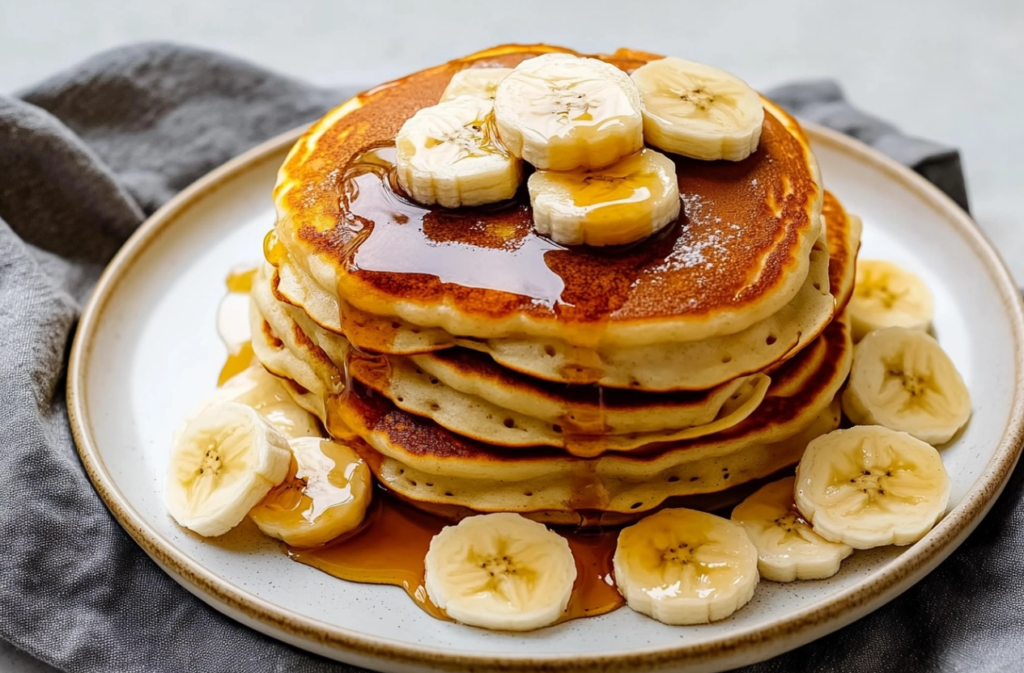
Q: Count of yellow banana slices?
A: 14